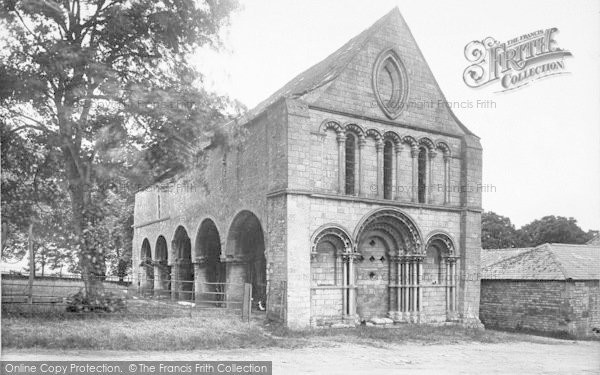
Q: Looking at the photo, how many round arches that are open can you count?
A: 5